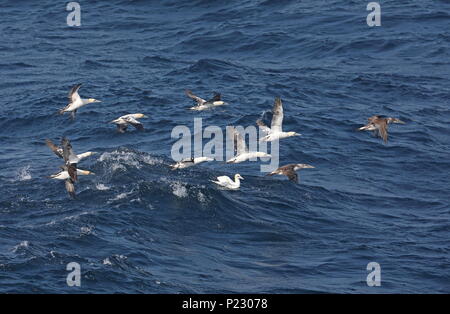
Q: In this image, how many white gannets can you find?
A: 9